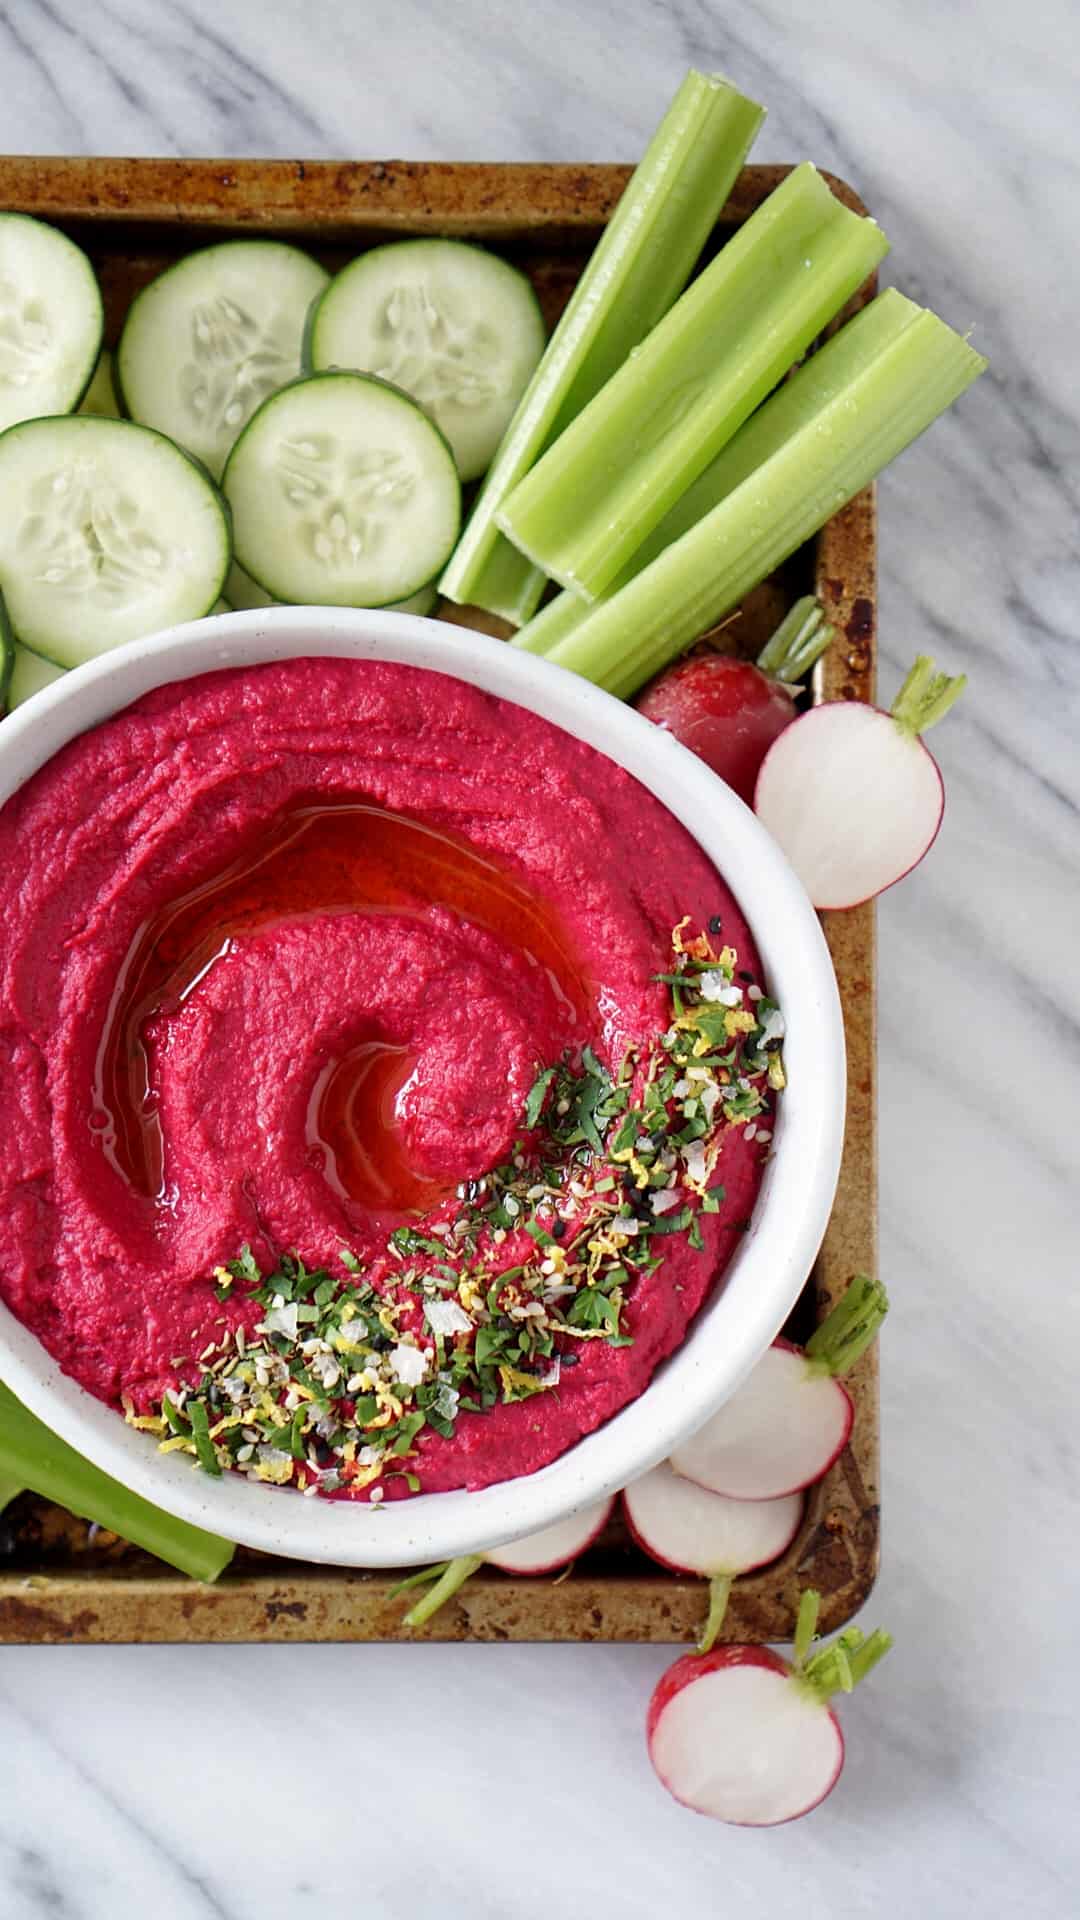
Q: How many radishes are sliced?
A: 5